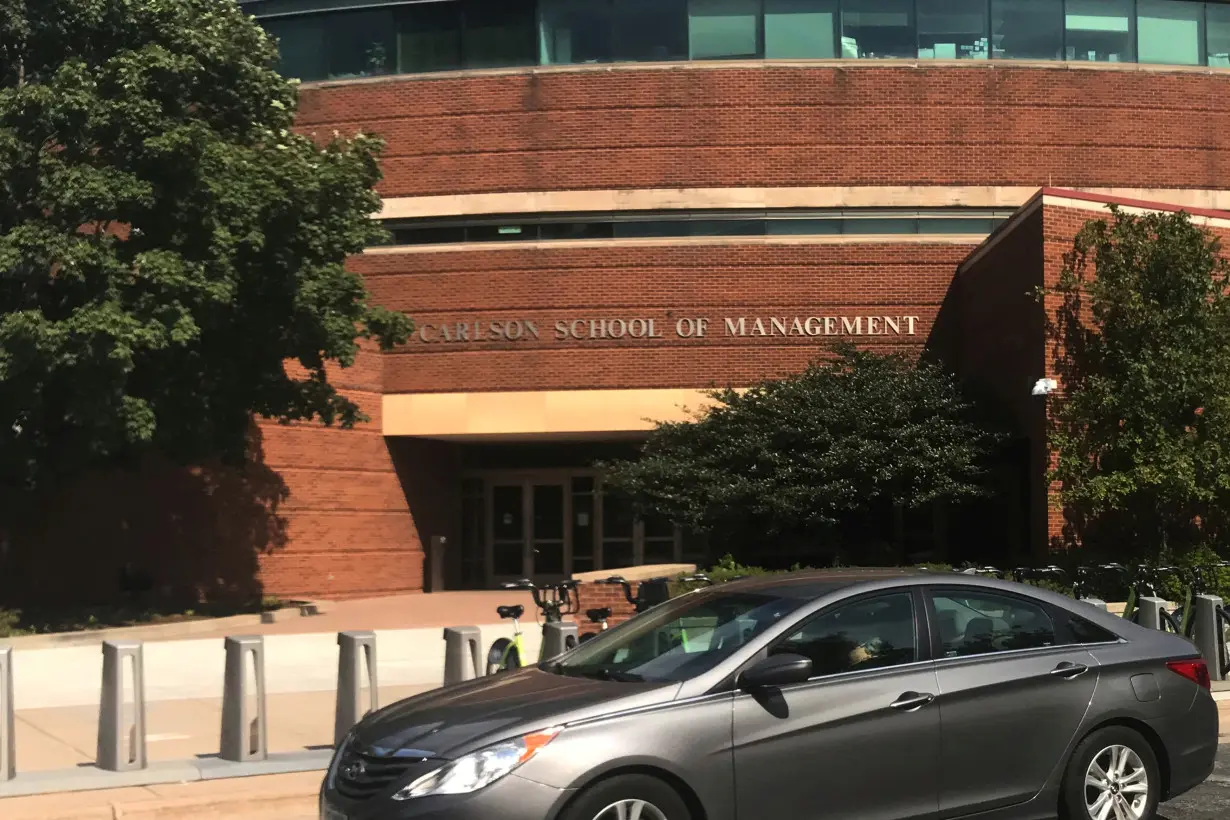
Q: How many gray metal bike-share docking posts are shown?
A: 9